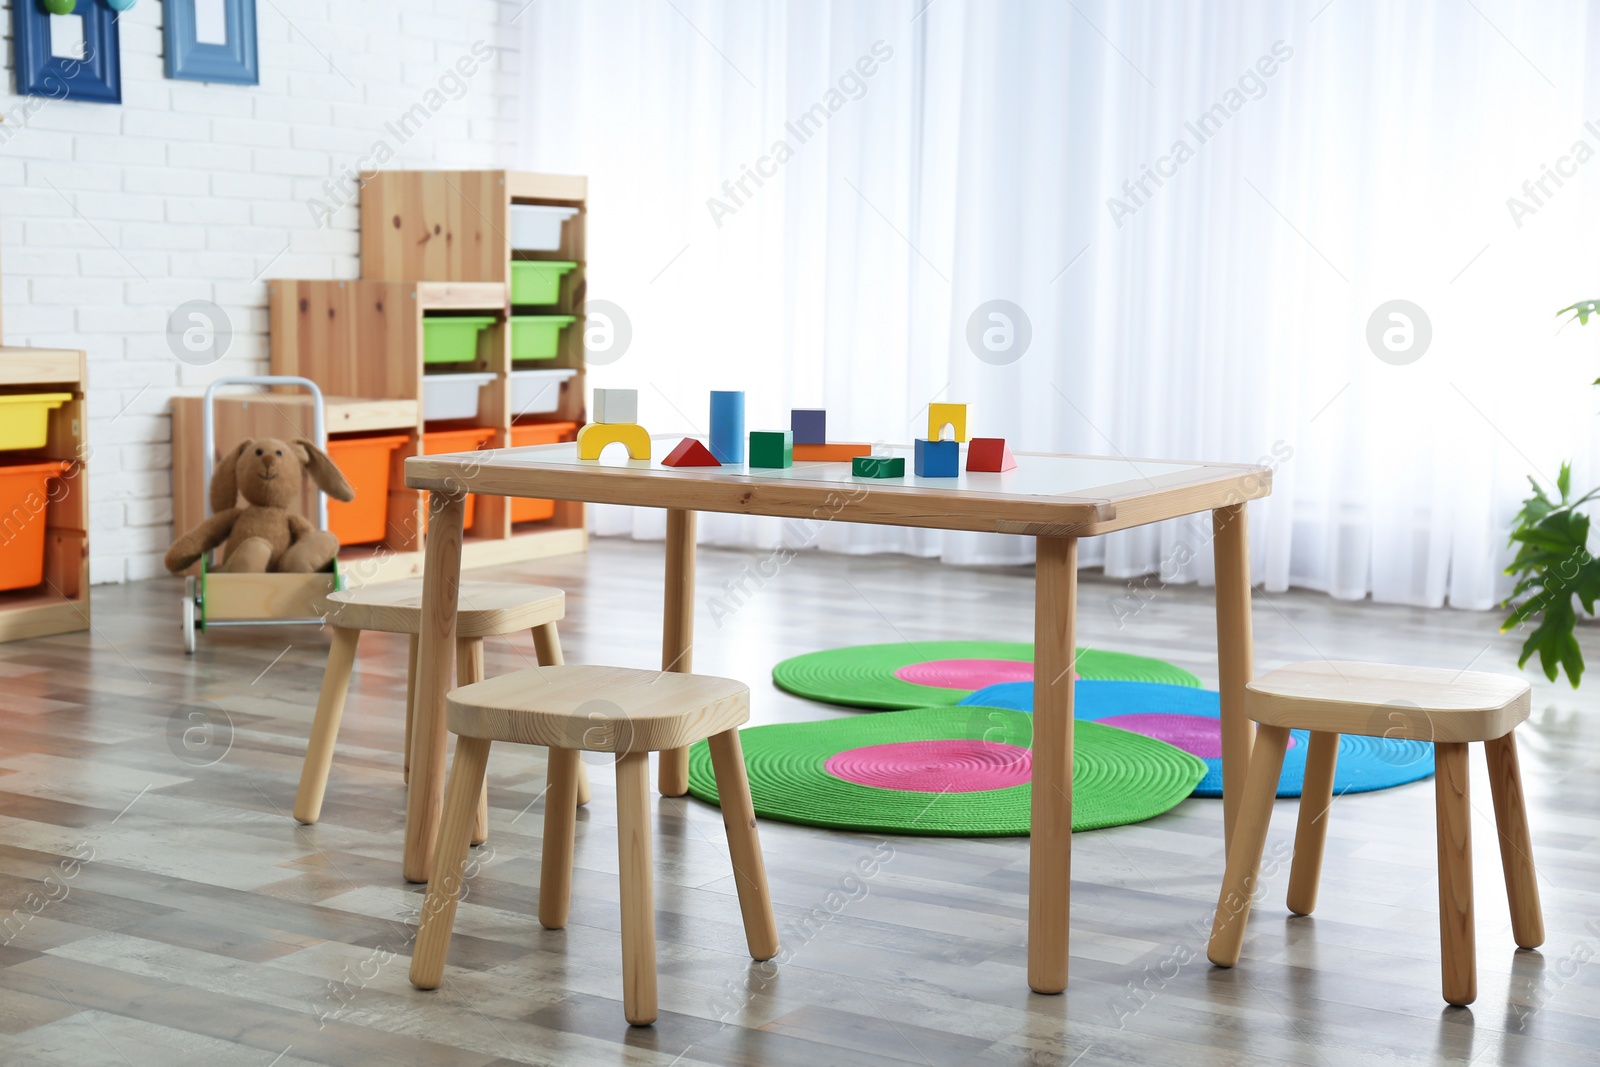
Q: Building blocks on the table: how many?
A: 11